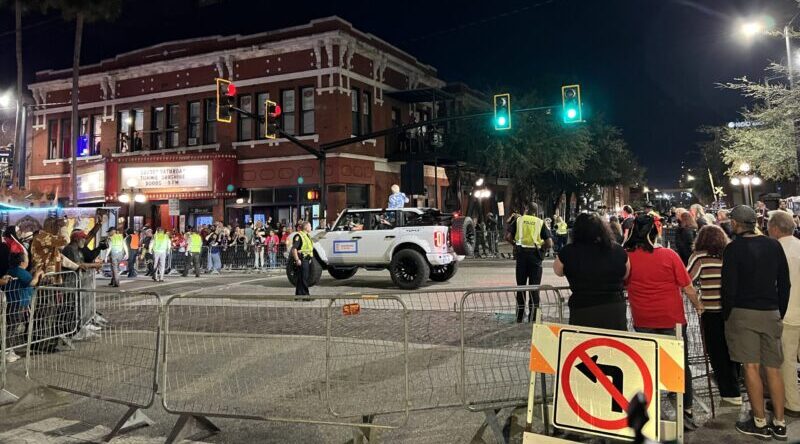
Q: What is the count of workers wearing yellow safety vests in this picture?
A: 6